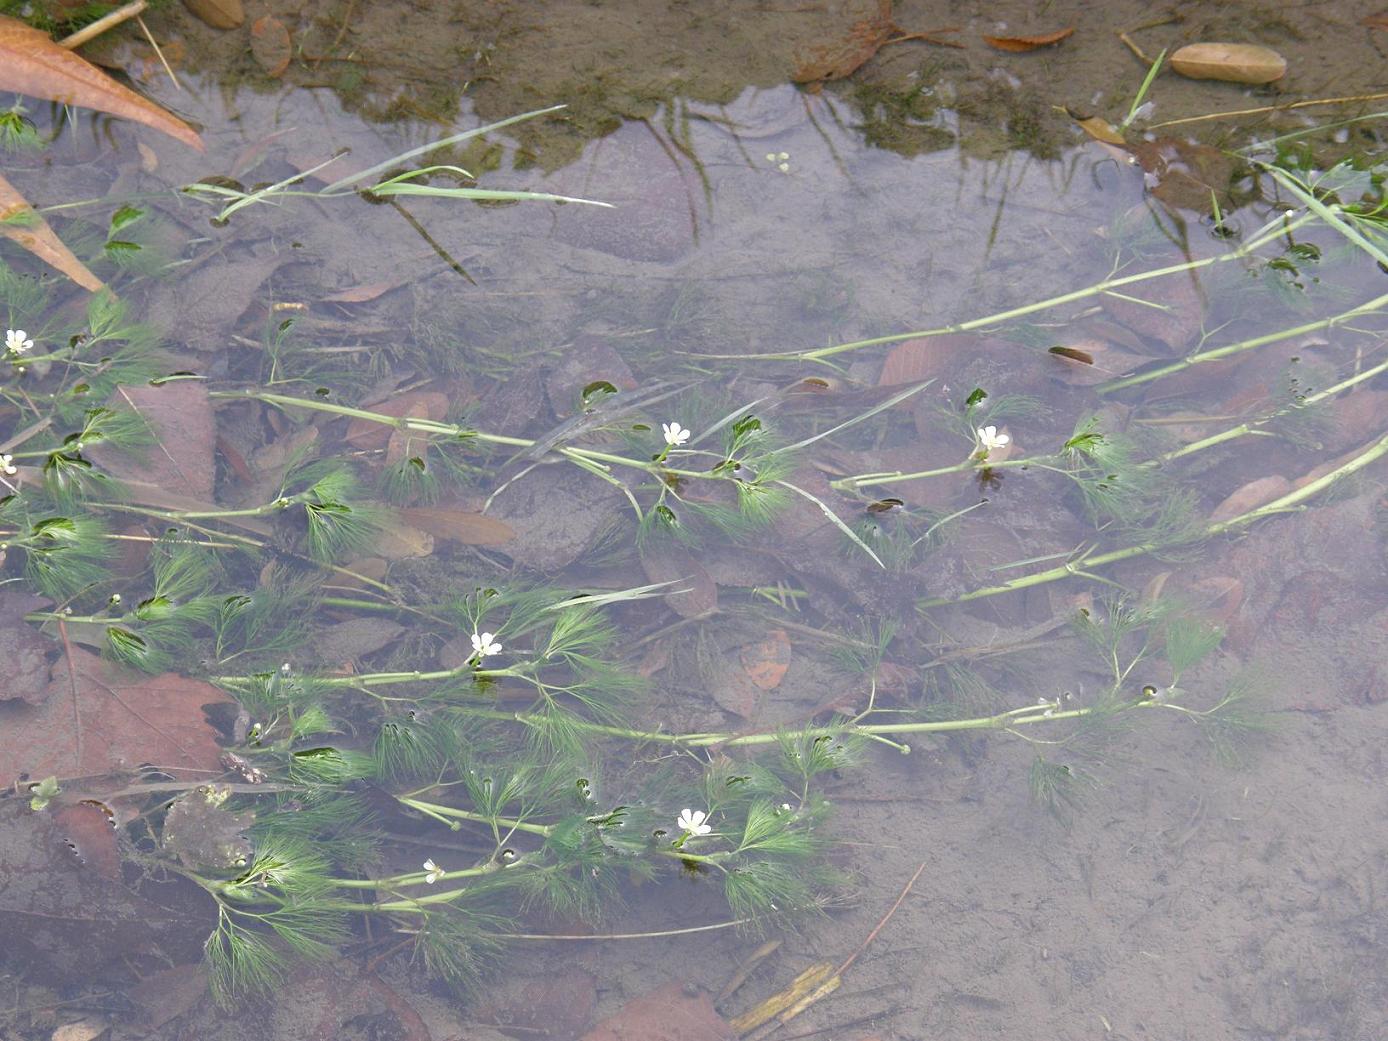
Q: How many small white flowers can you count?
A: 7